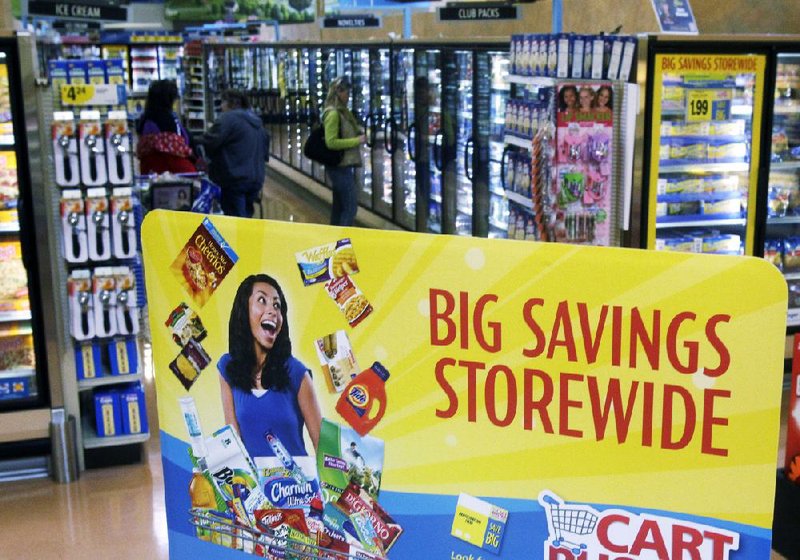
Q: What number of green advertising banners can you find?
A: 0